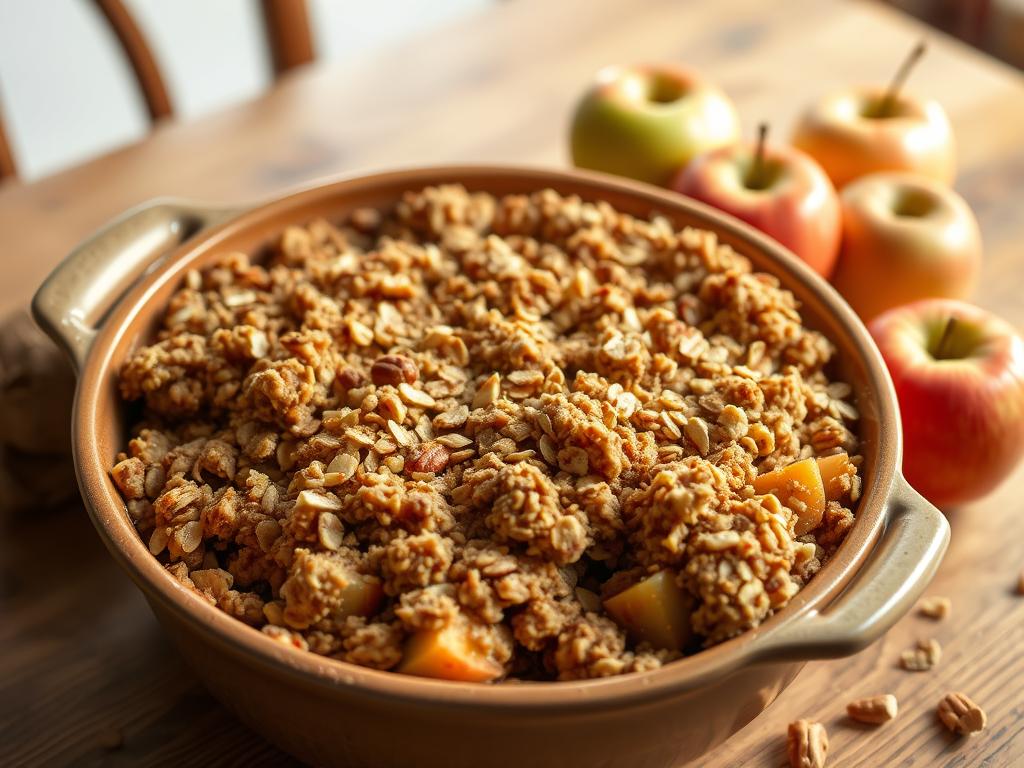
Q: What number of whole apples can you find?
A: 5